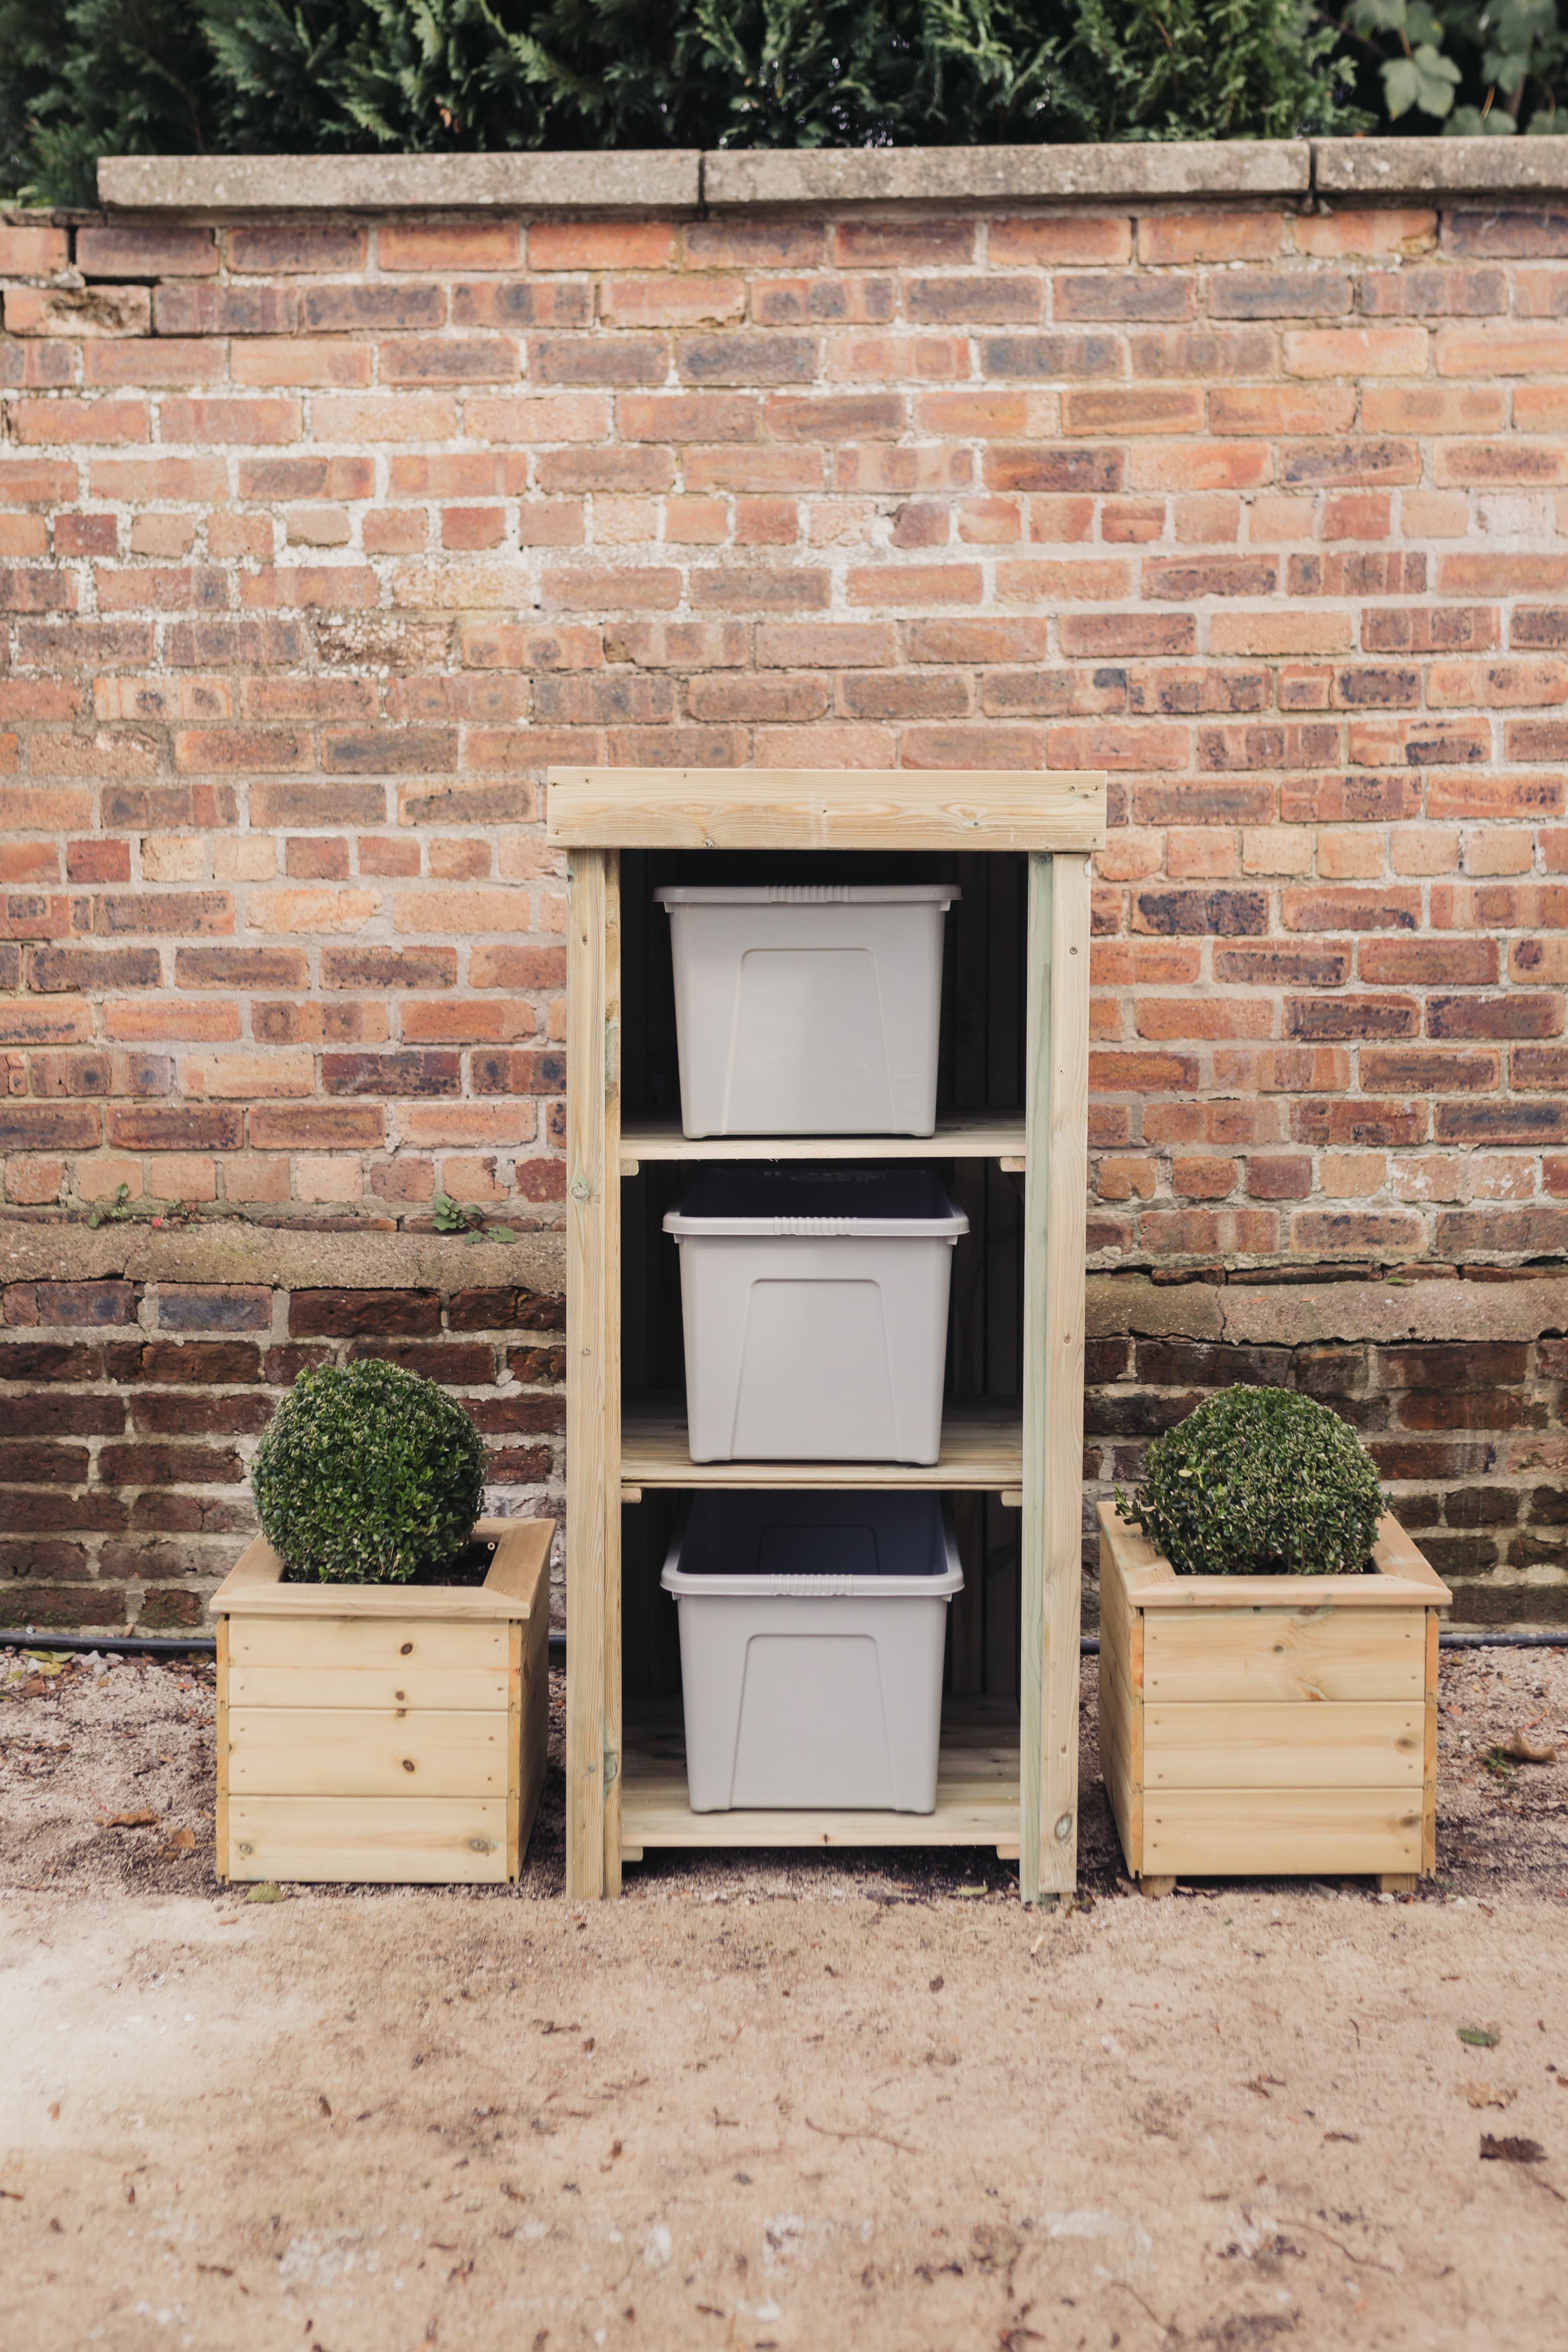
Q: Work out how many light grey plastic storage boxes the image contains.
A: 3